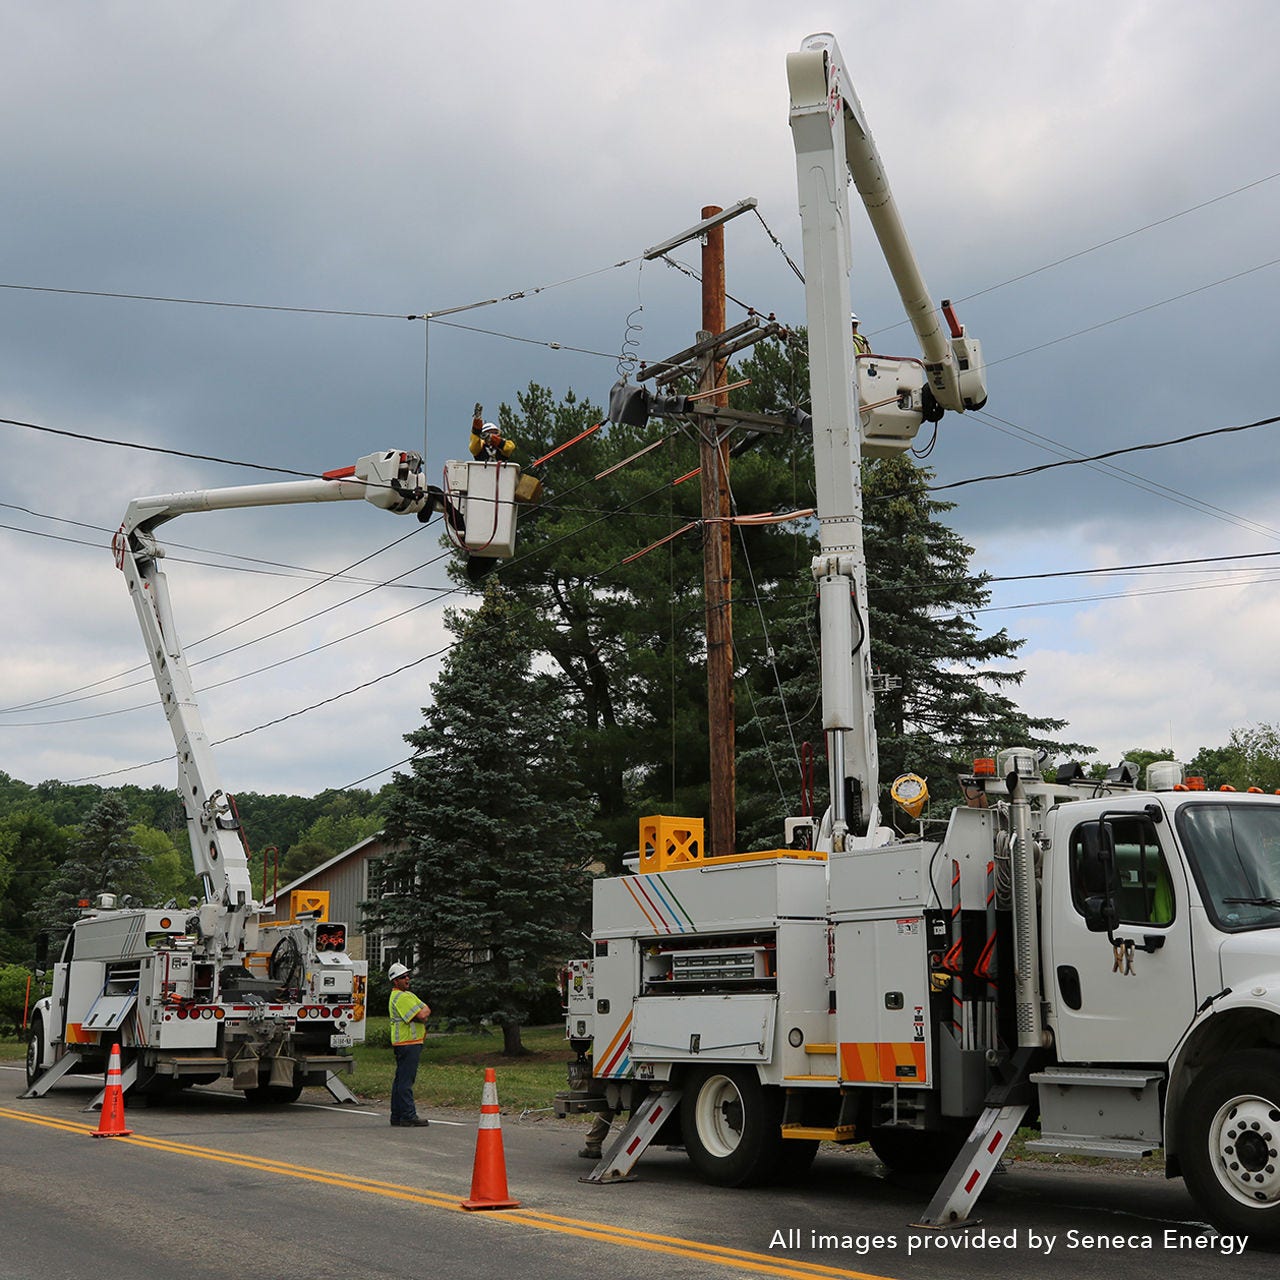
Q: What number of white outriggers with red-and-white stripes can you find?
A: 2